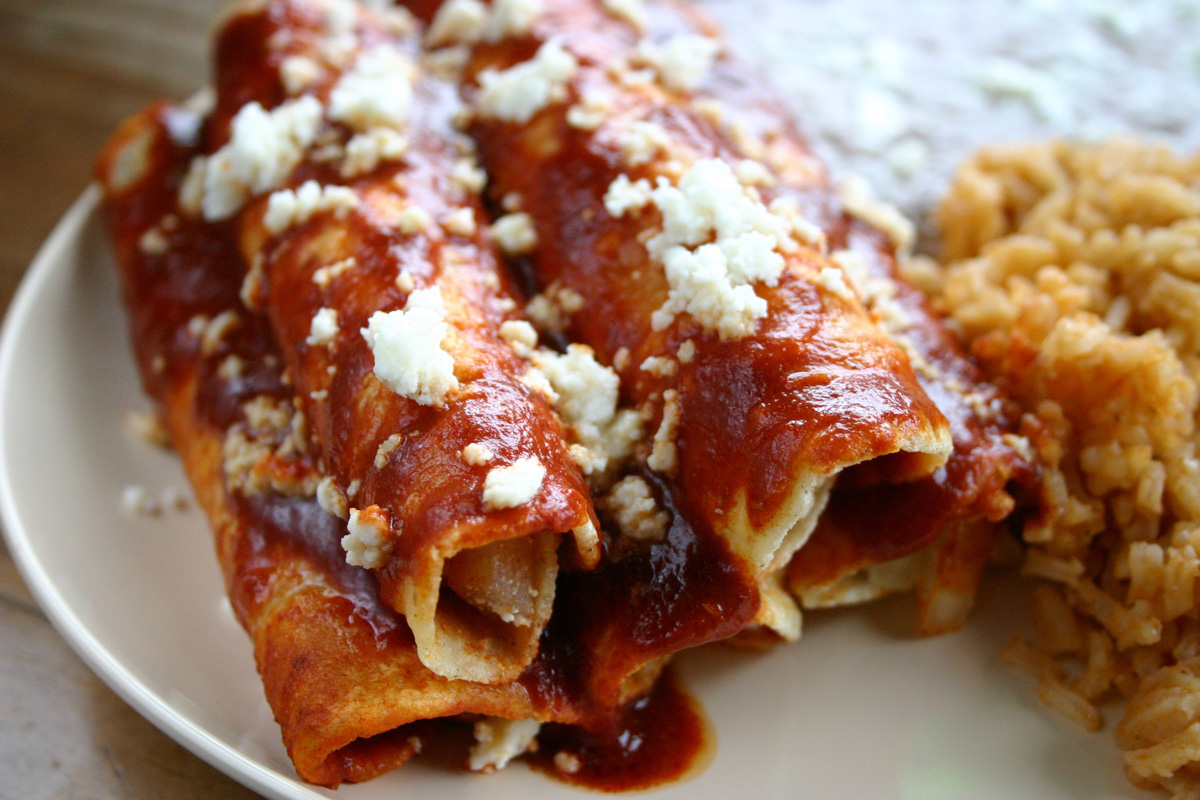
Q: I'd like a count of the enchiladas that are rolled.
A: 5